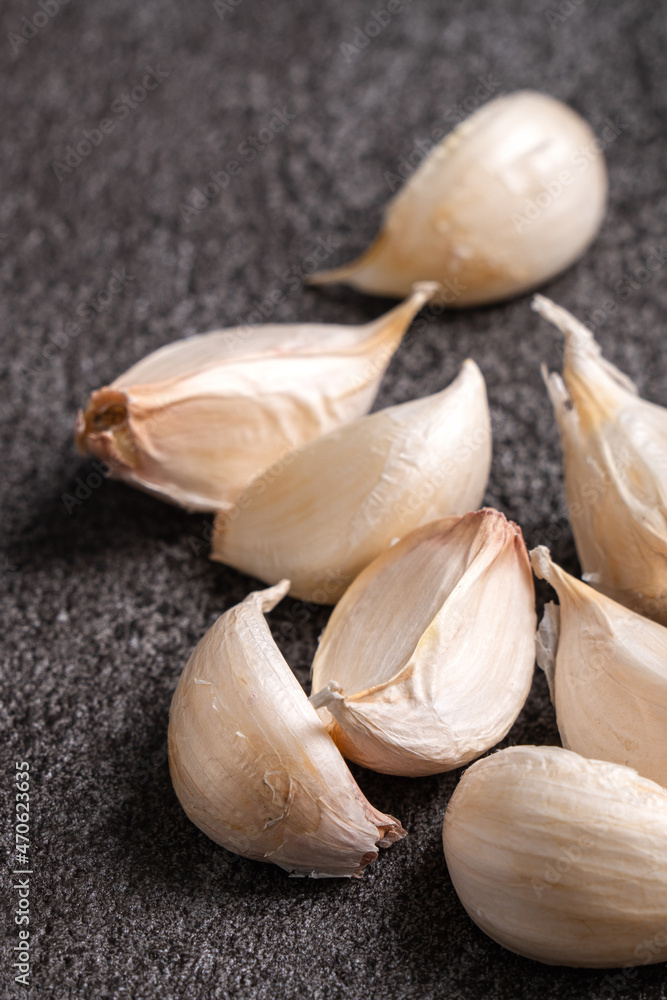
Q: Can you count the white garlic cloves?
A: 8